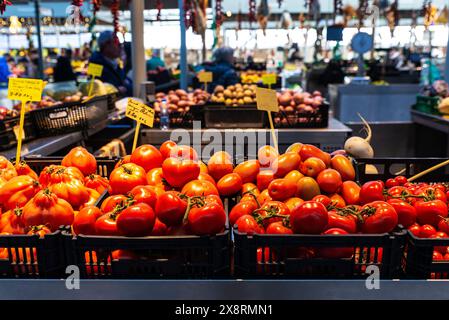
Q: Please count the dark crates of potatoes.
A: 3